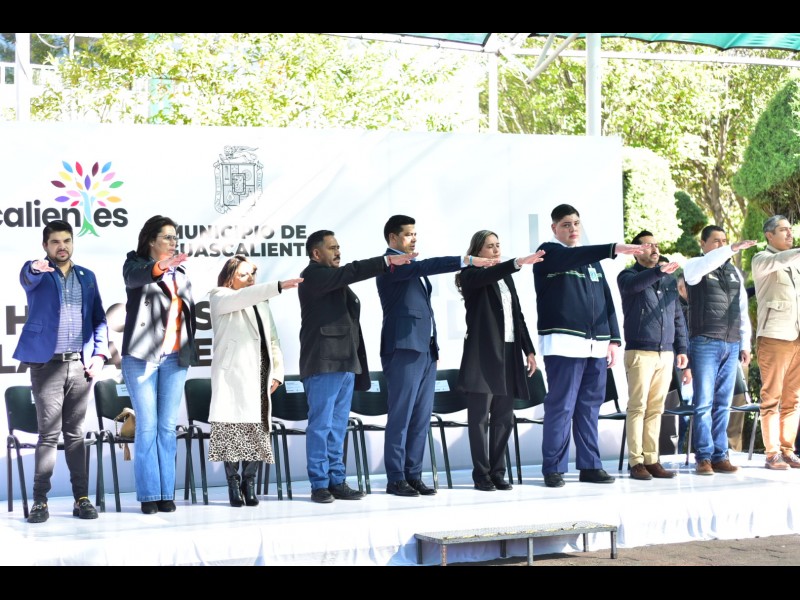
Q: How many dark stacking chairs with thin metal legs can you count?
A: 10